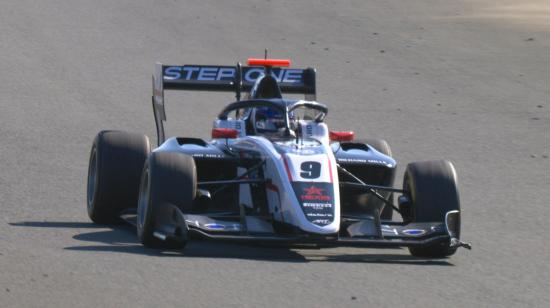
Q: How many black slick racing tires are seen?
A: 4